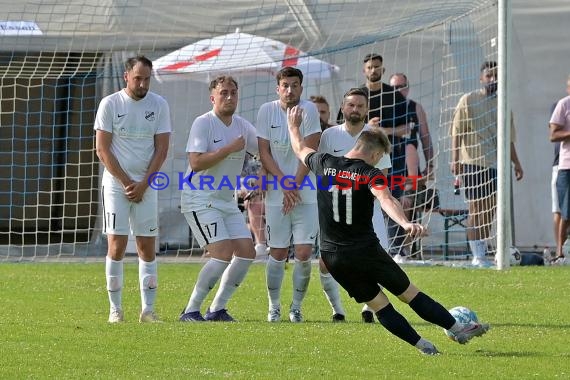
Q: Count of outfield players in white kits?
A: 4